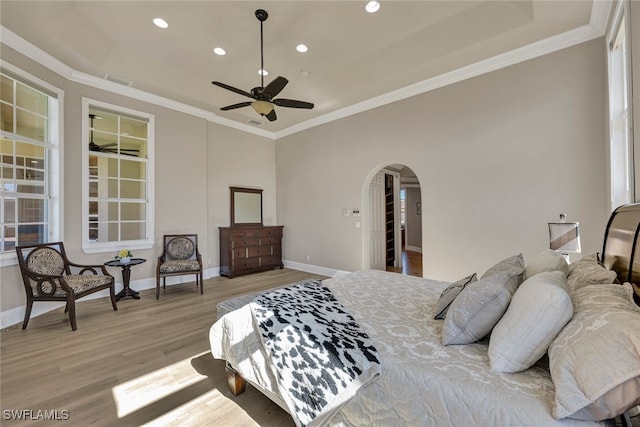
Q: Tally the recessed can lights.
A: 5